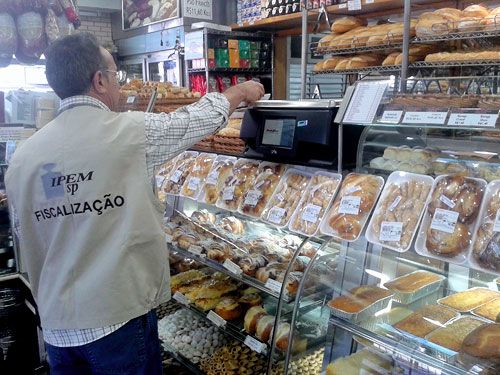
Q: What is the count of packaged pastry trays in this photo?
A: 12